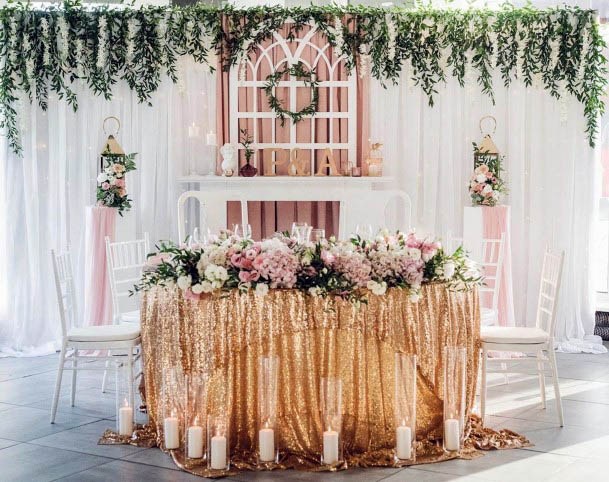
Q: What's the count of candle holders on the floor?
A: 8